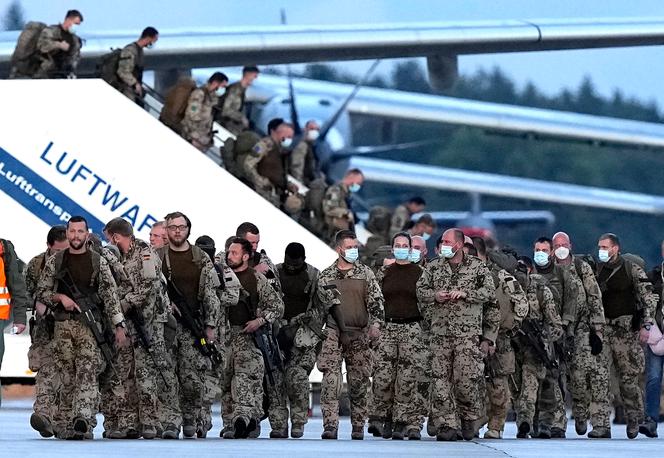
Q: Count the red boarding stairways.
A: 0